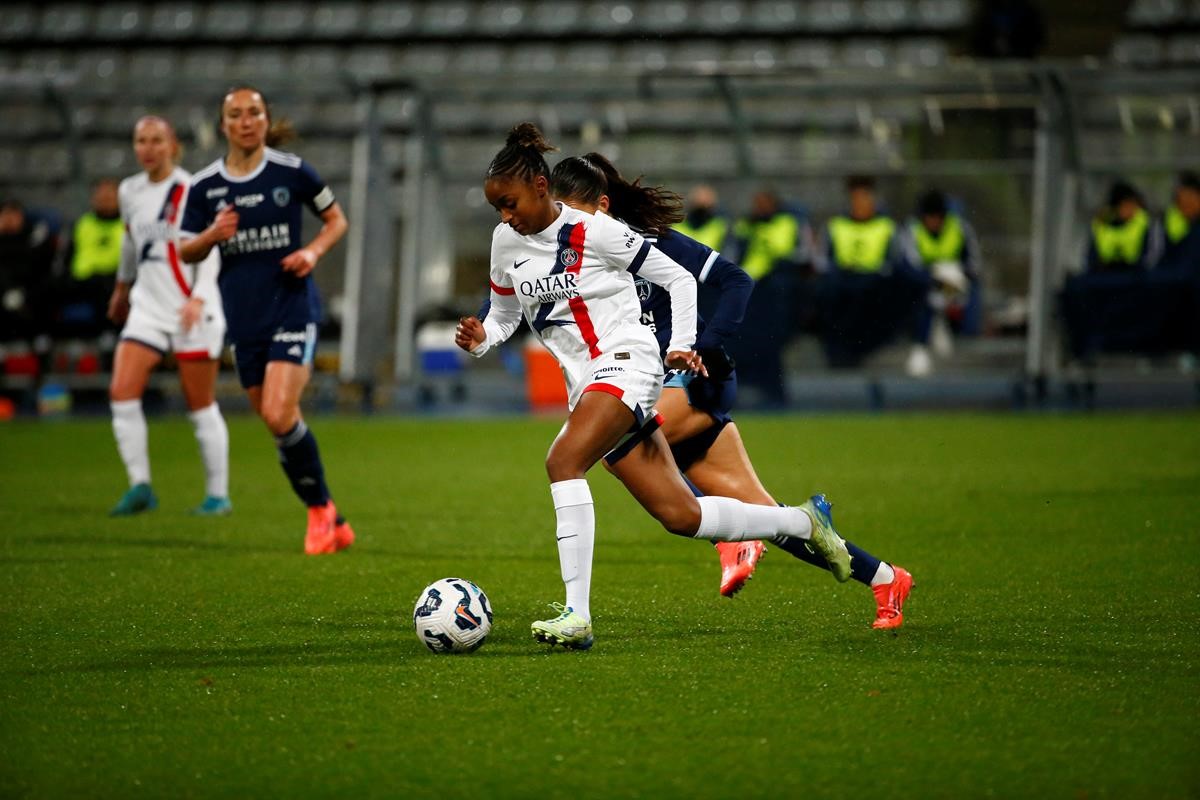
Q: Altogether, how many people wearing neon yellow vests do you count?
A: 7